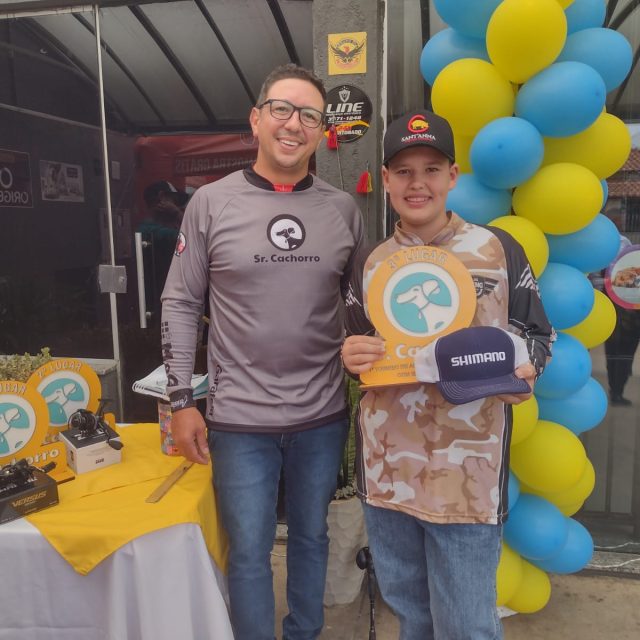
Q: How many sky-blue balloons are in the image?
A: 15